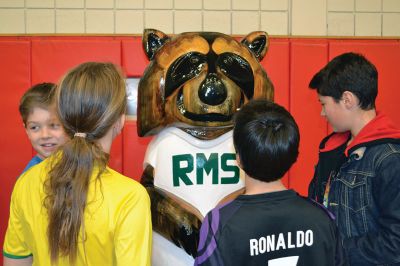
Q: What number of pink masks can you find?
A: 0